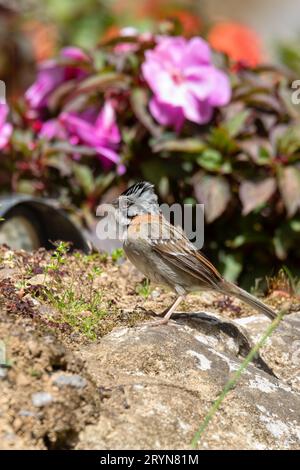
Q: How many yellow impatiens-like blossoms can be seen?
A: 0